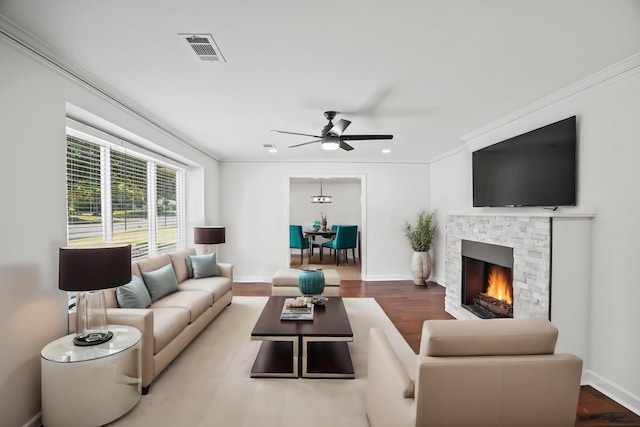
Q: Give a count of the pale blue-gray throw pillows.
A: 4